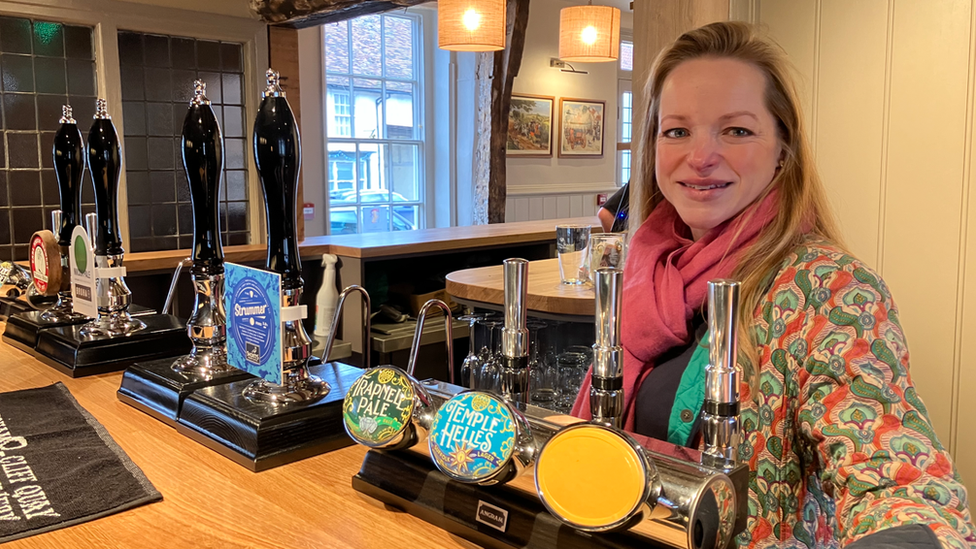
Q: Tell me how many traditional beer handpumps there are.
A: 4